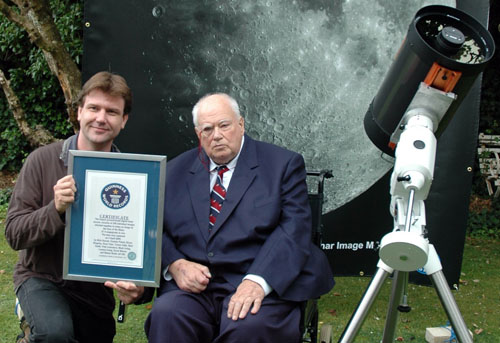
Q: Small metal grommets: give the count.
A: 4